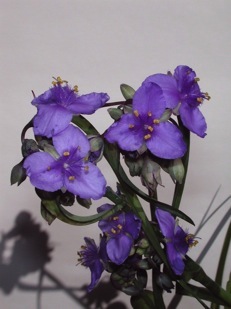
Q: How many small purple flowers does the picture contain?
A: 7